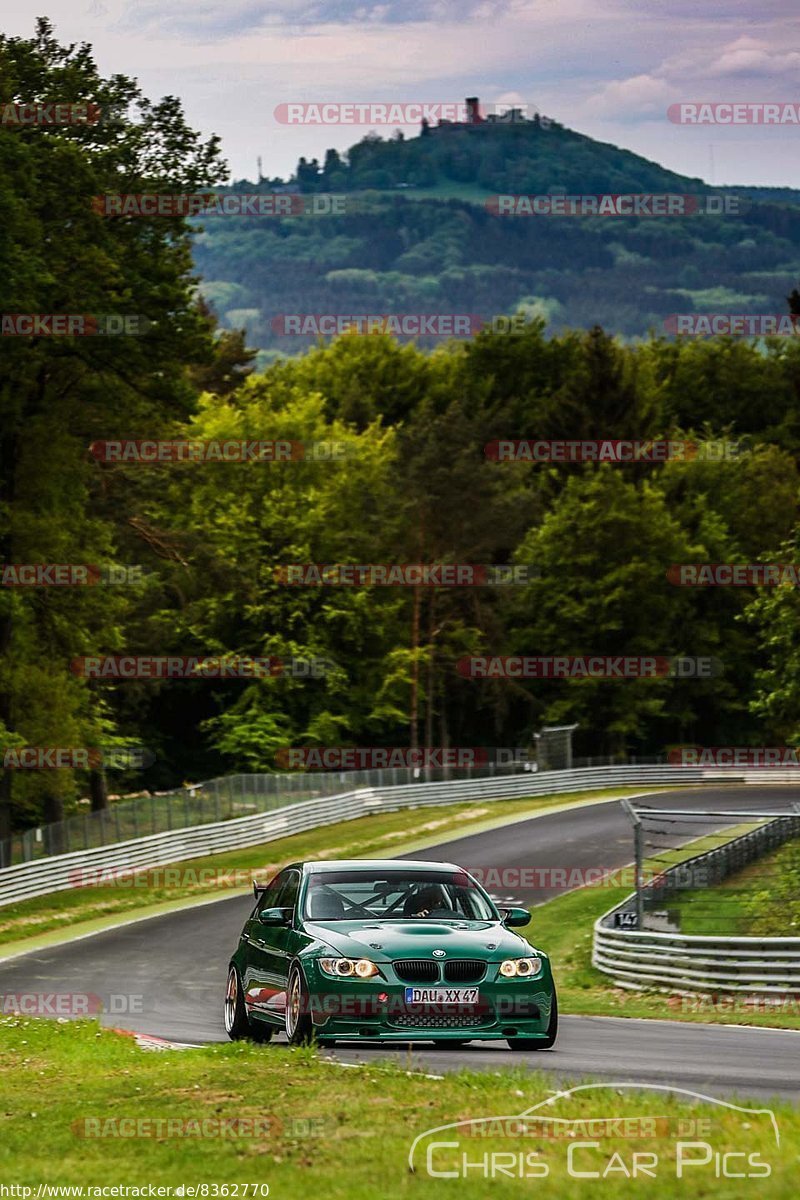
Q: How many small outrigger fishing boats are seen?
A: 0